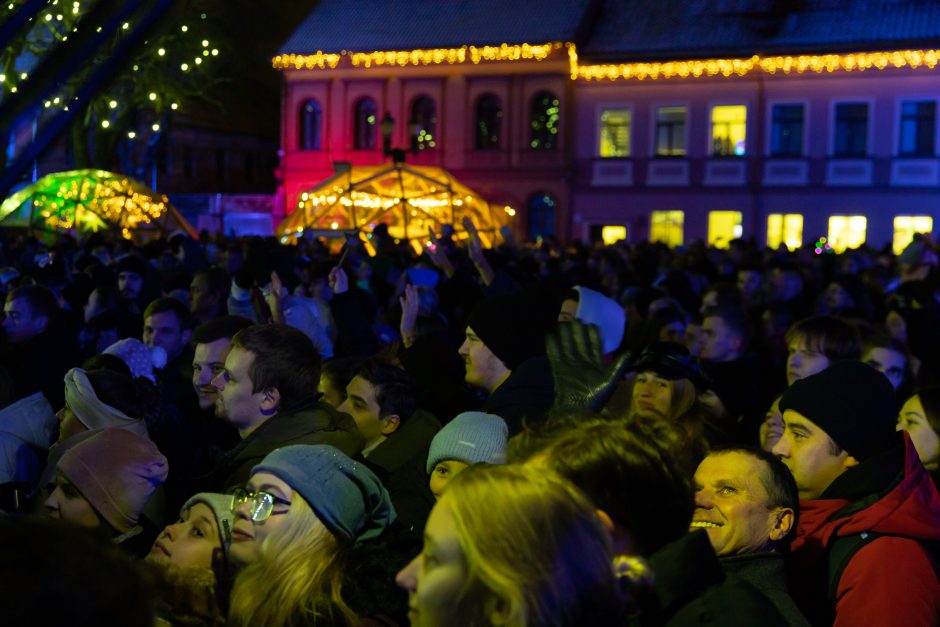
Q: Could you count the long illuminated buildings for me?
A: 2